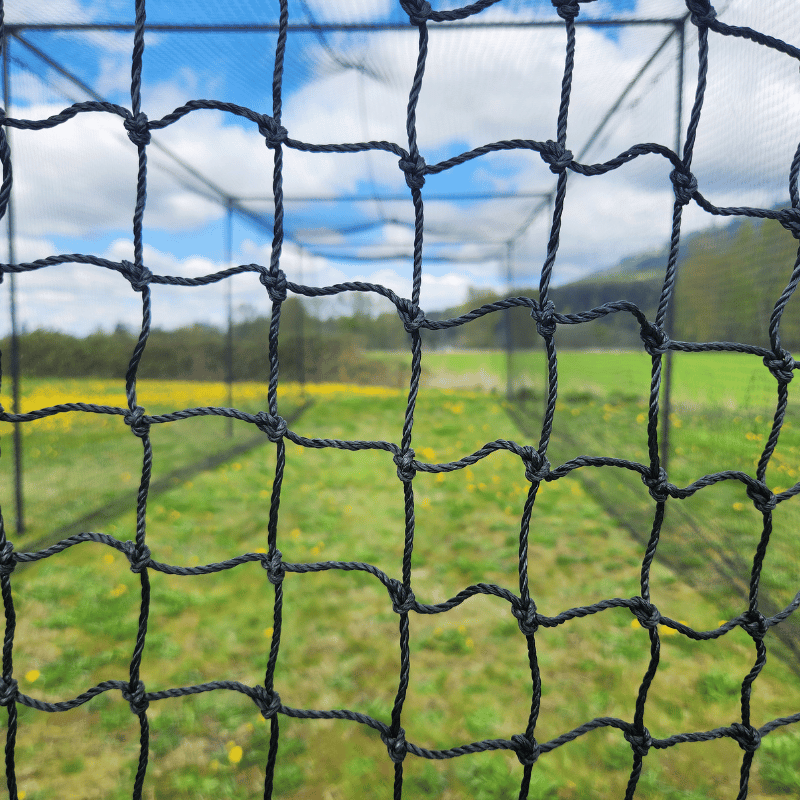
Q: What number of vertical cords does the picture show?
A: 7